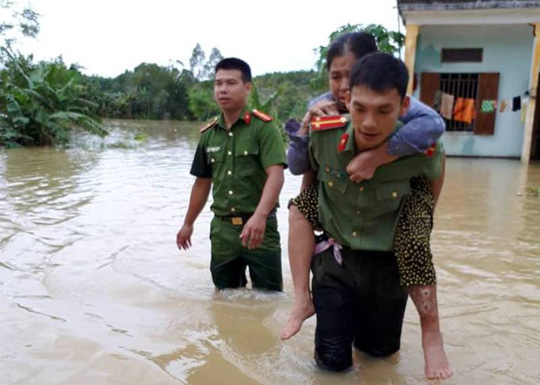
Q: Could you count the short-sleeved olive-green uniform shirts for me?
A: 2